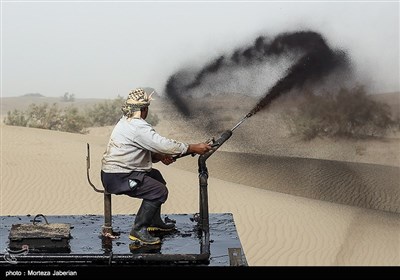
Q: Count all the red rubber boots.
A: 0